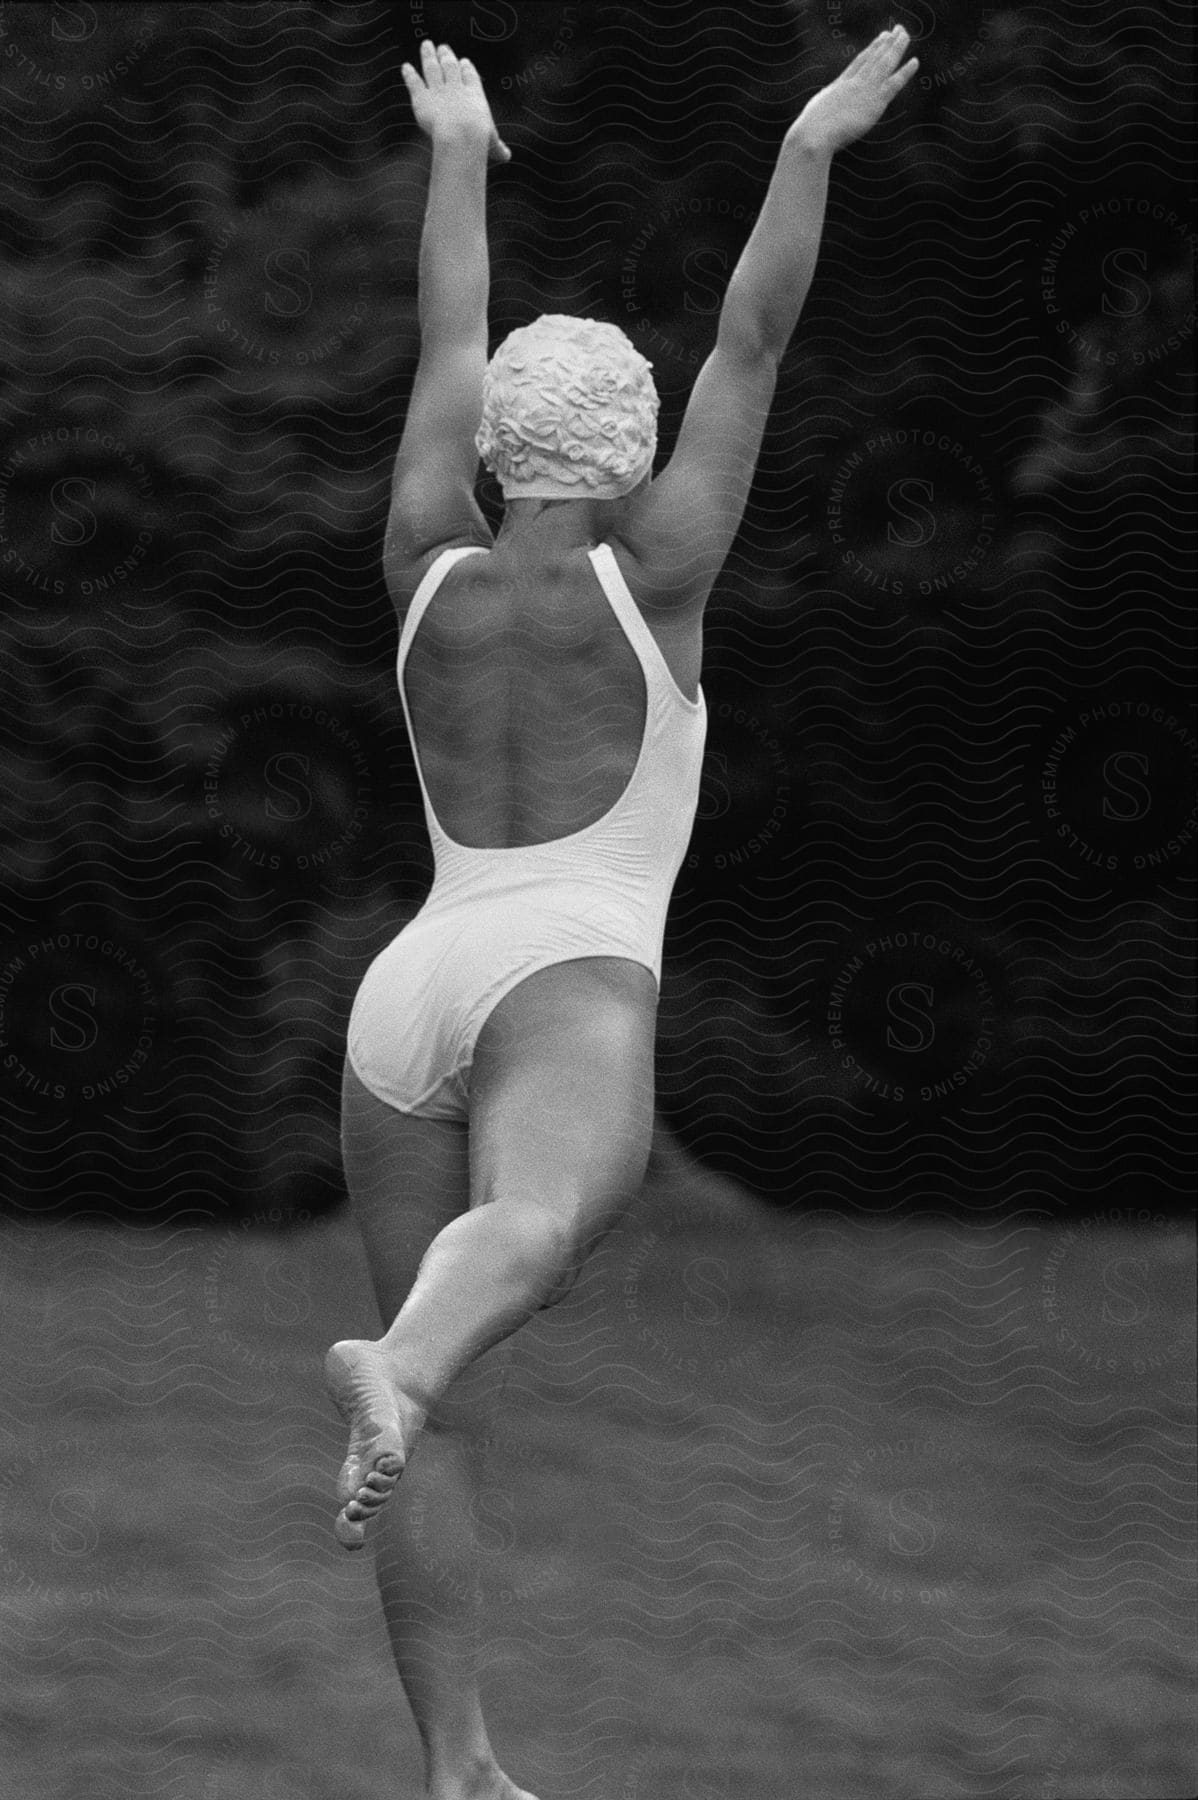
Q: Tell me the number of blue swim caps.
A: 0